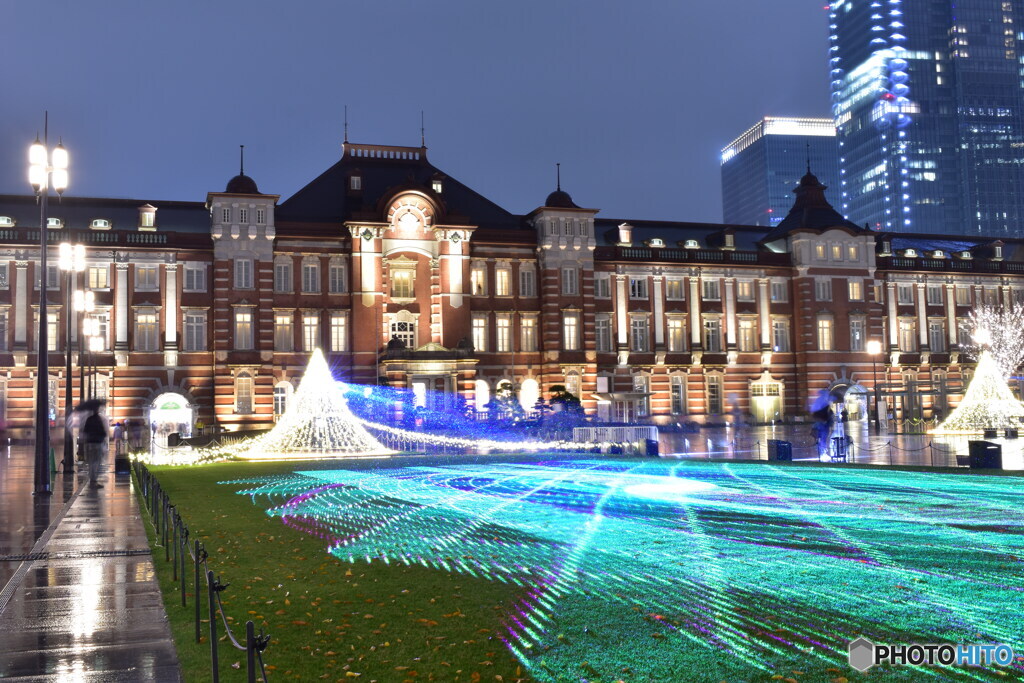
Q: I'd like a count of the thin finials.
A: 5